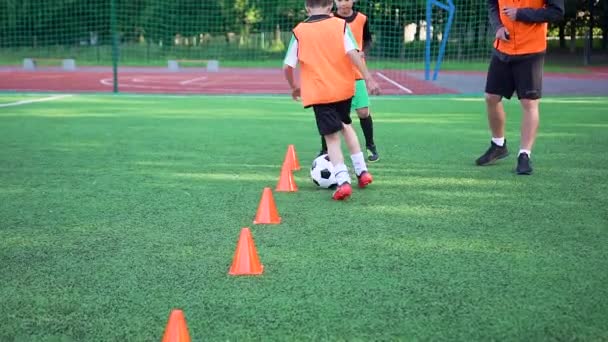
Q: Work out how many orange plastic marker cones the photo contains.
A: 5